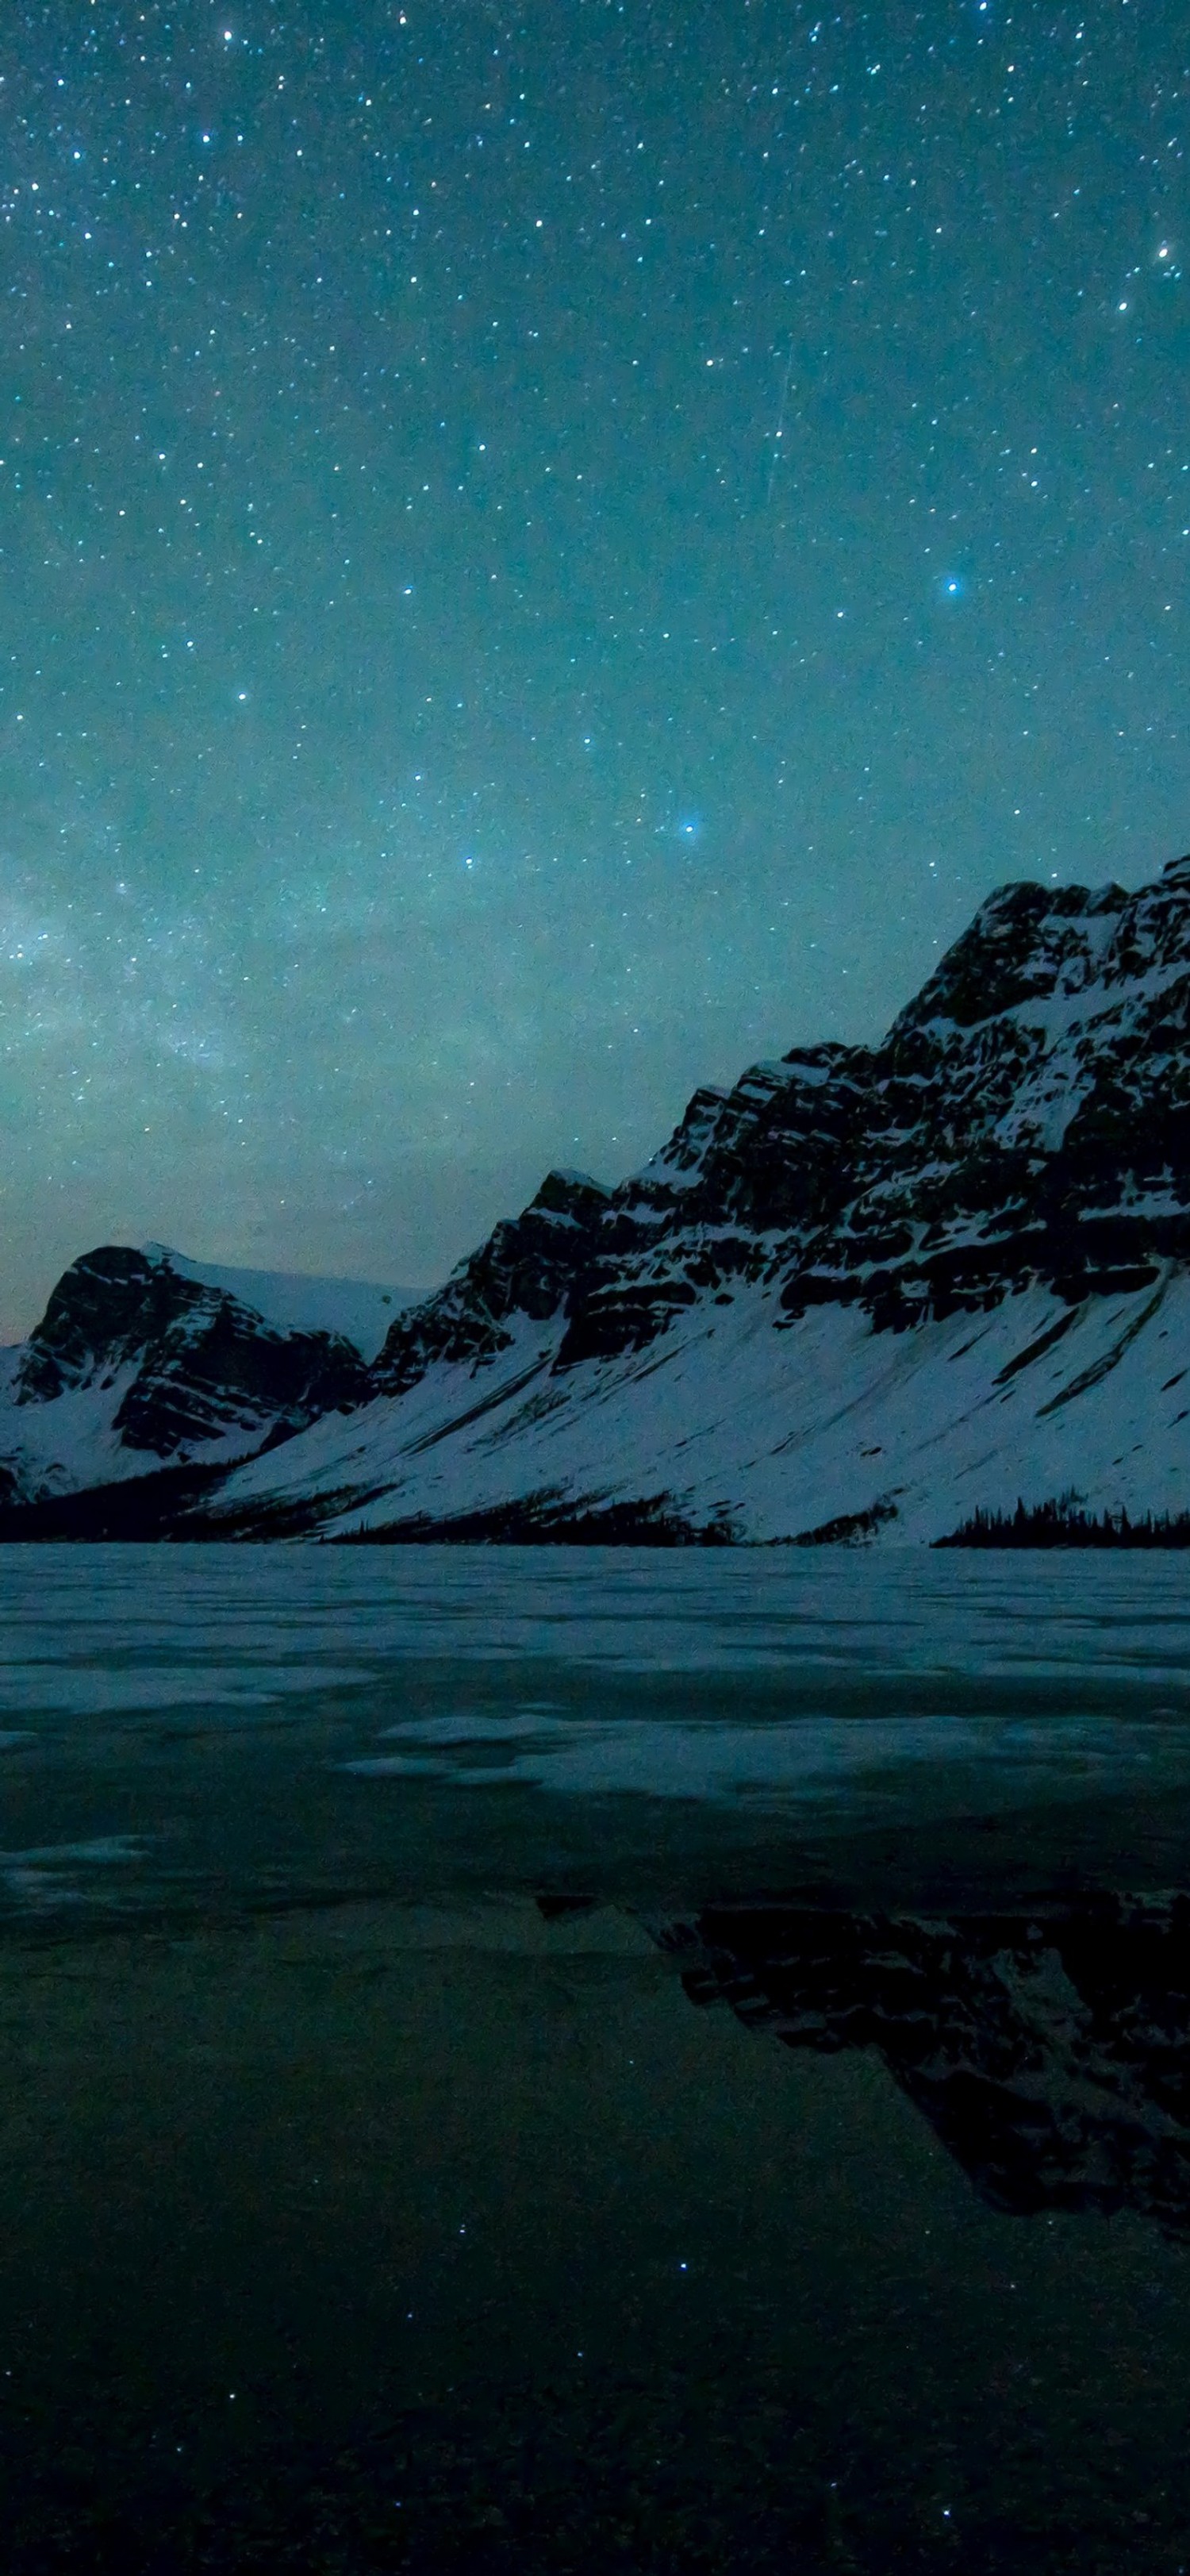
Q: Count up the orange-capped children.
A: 0